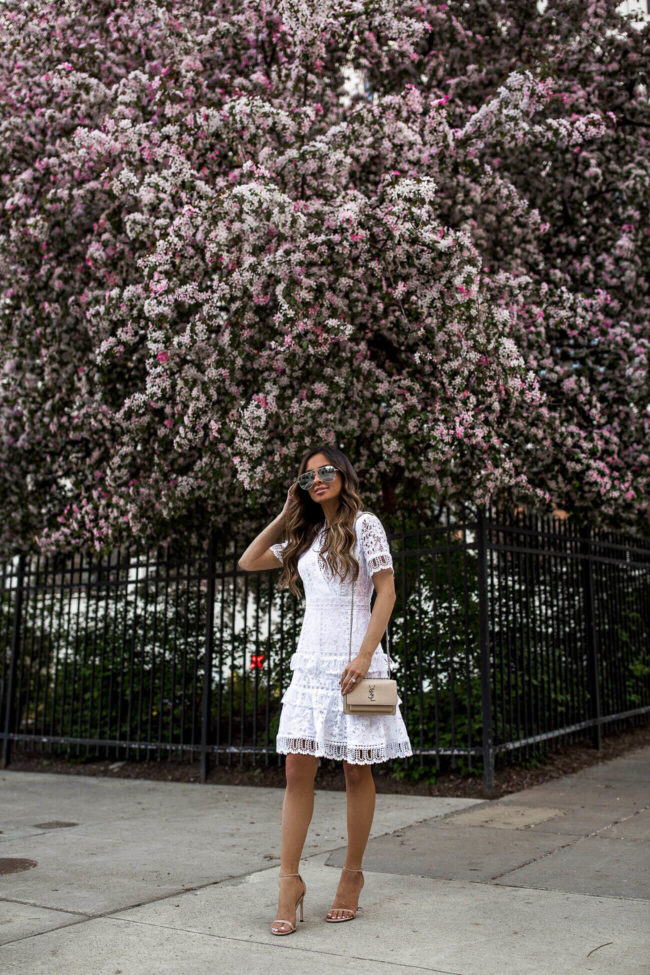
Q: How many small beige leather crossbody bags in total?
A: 1